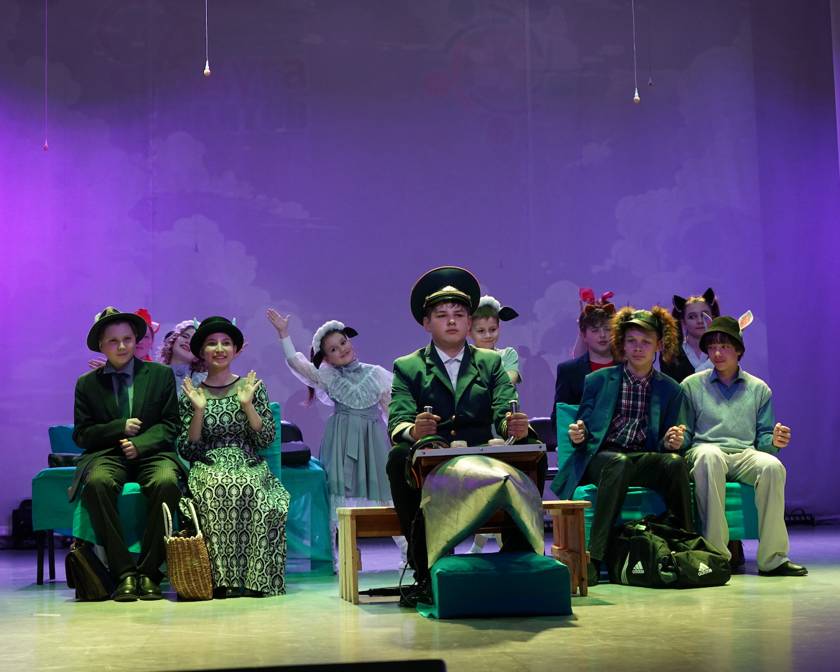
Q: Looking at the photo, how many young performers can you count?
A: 11